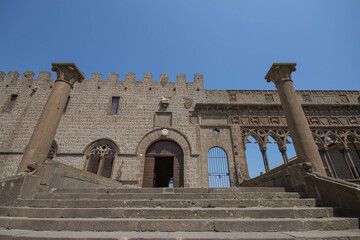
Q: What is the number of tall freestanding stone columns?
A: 2